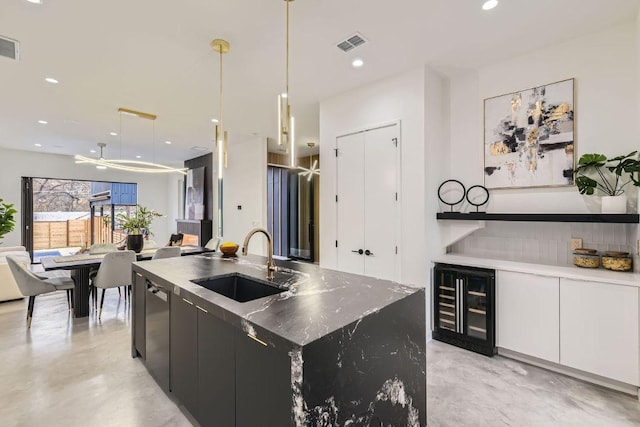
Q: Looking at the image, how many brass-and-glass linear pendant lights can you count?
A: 2